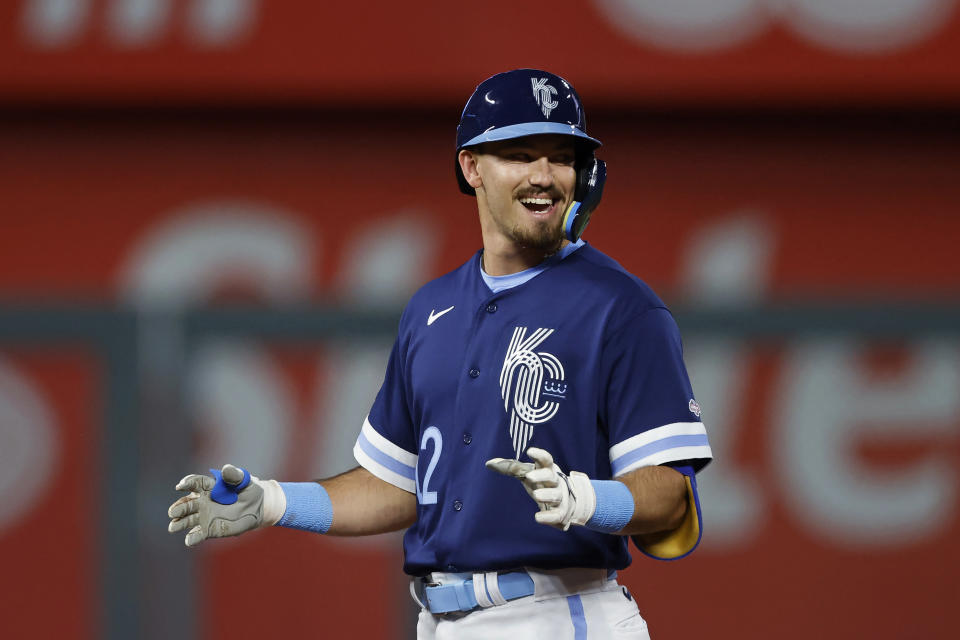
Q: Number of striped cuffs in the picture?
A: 2